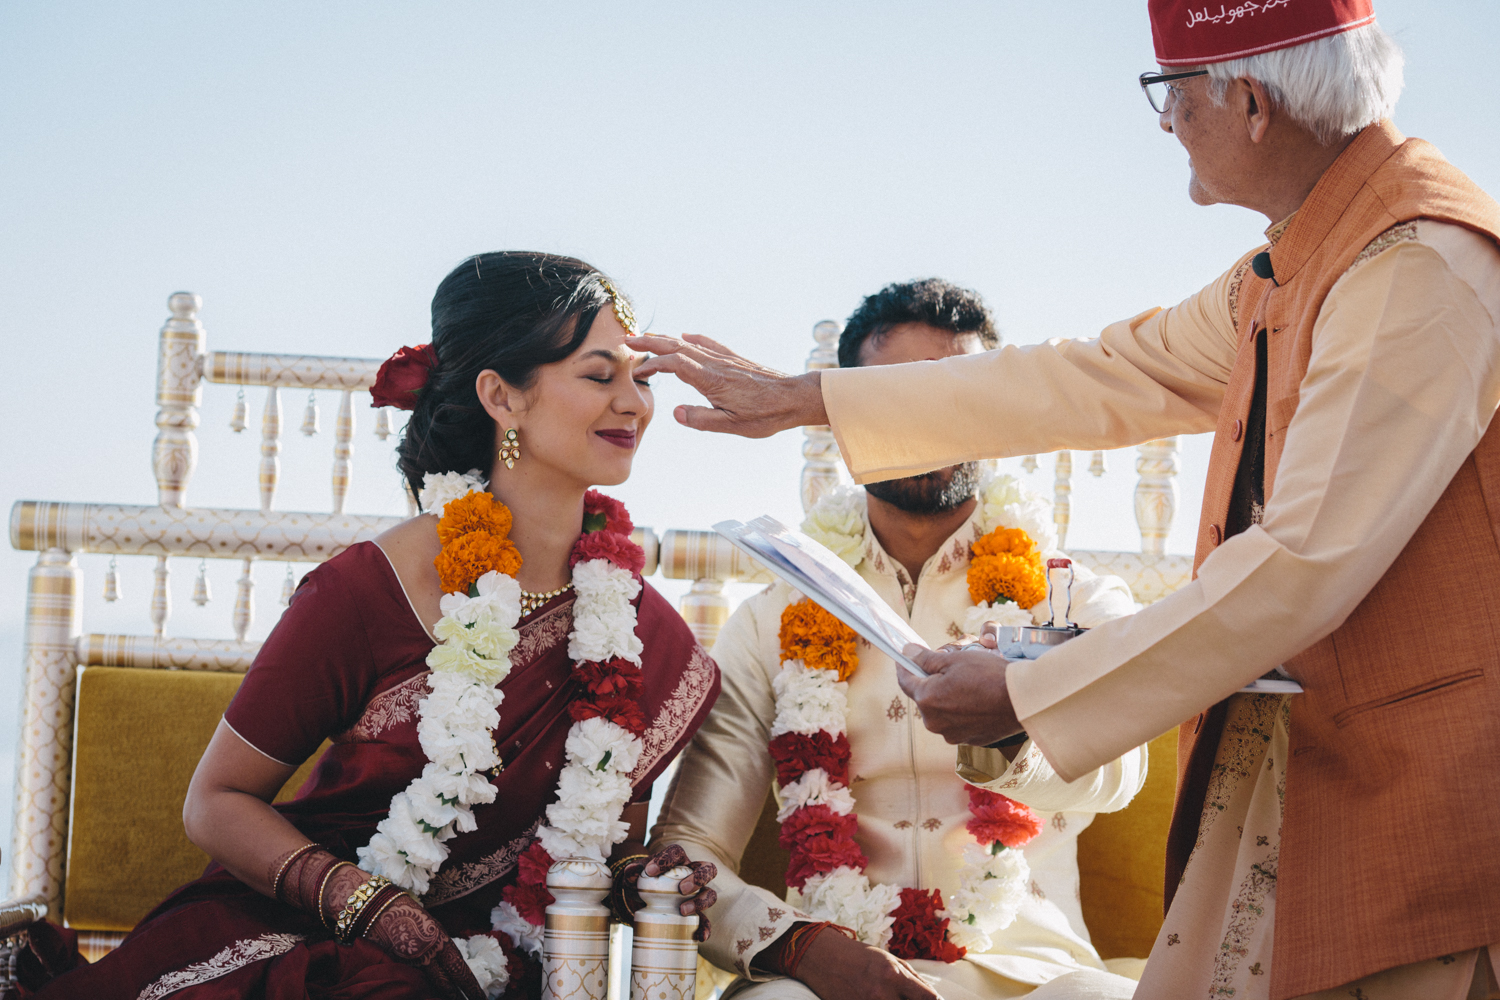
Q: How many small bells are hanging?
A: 8